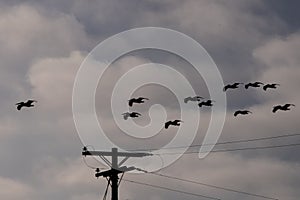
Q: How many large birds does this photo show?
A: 11